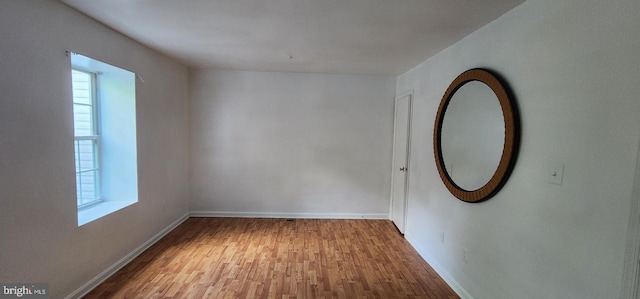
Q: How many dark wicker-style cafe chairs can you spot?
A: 0